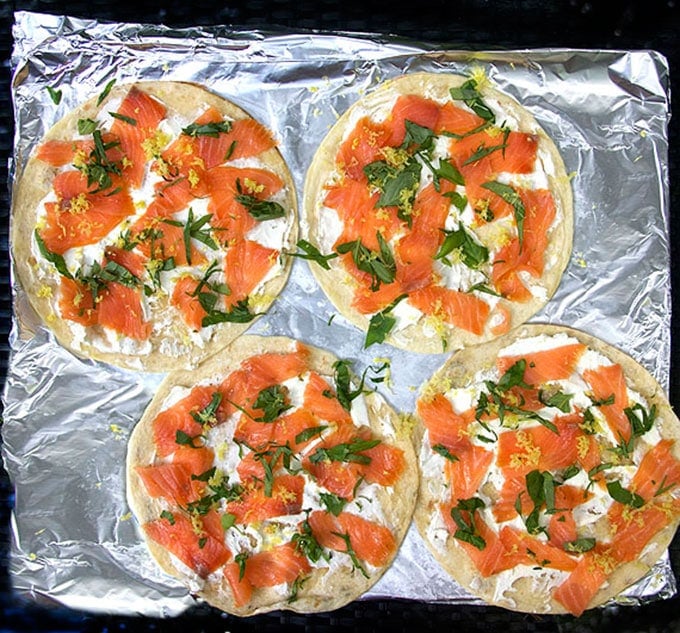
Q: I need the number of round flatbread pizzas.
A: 4